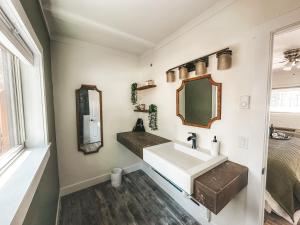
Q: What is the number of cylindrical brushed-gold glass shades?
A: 4